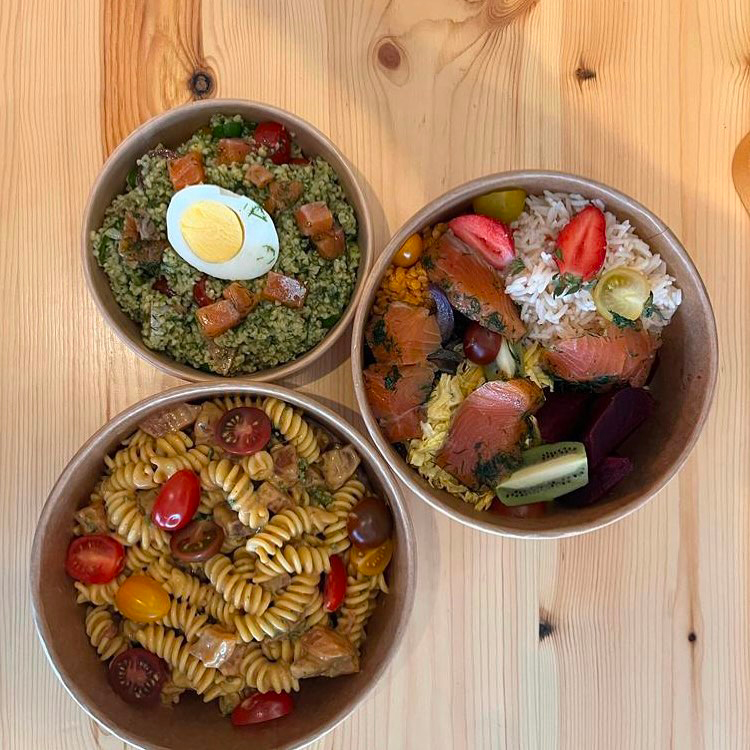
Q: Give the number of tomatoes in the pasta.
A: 10